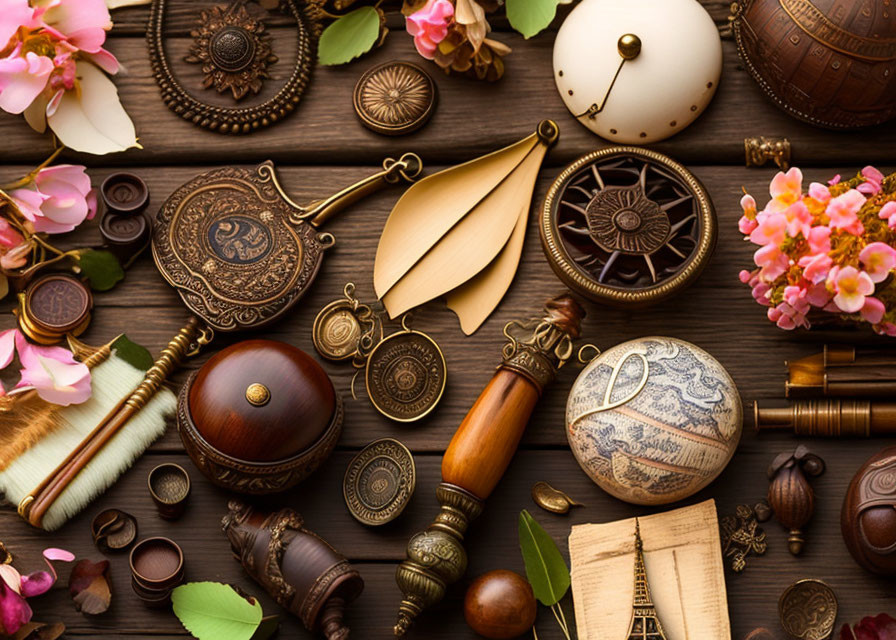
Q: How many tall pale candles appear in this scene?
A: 0